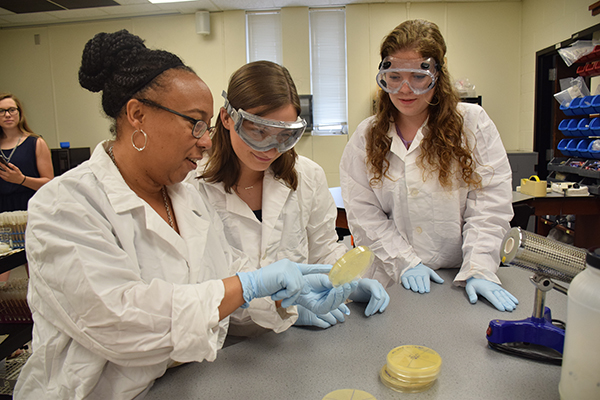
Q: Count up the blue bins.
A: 12